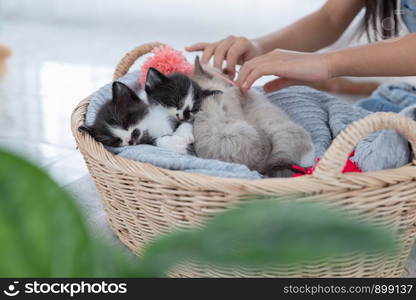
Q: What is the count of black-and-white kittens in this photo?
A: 2